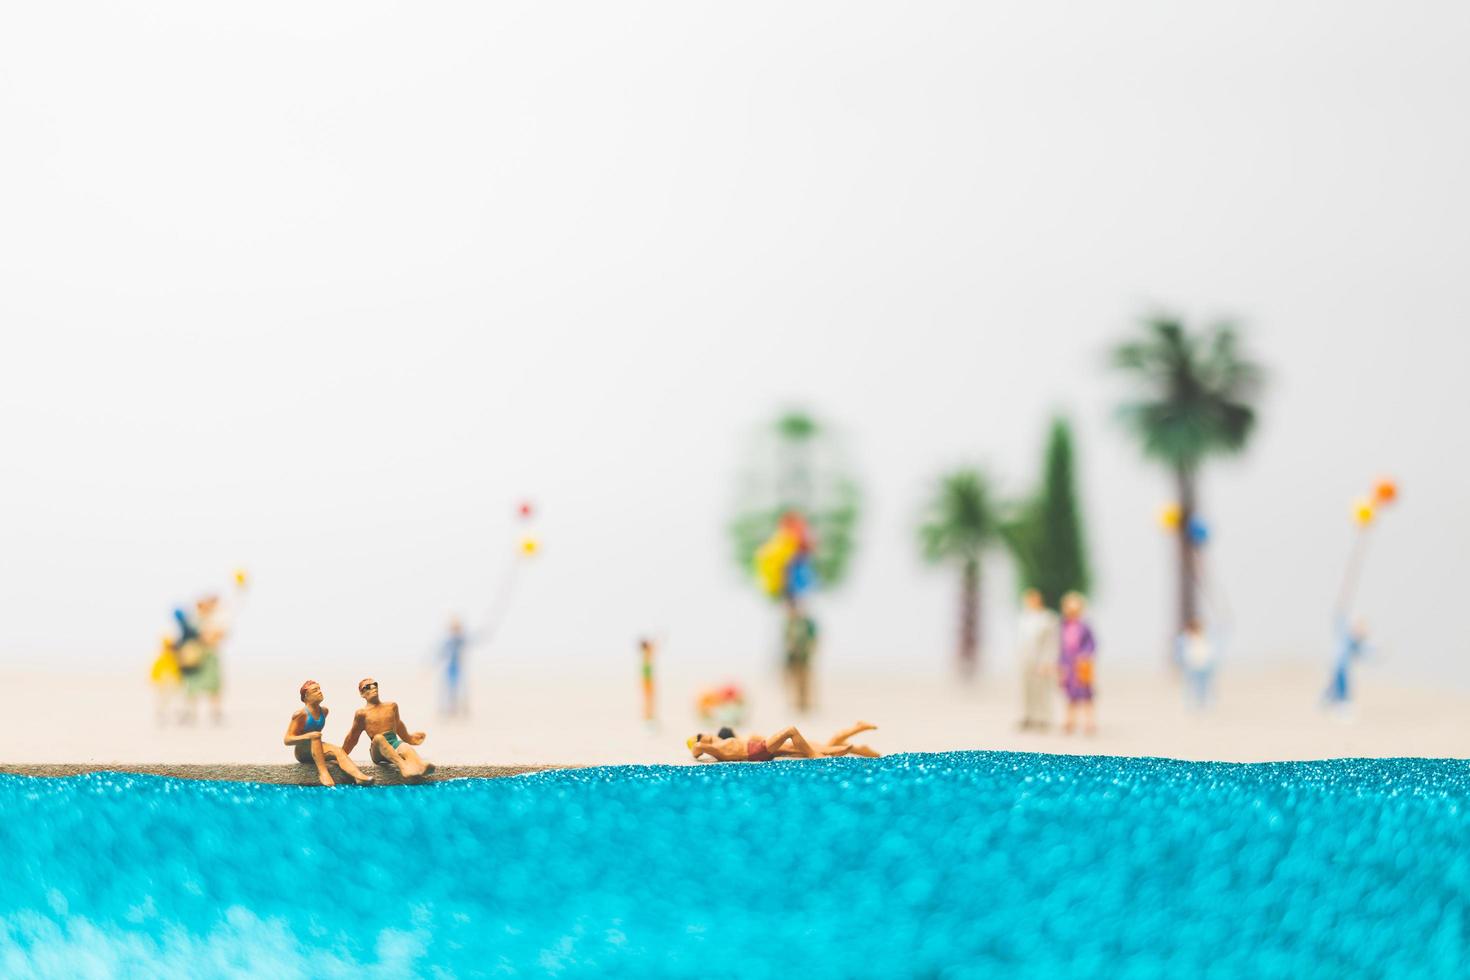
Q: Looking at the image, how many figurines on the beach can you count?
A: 13